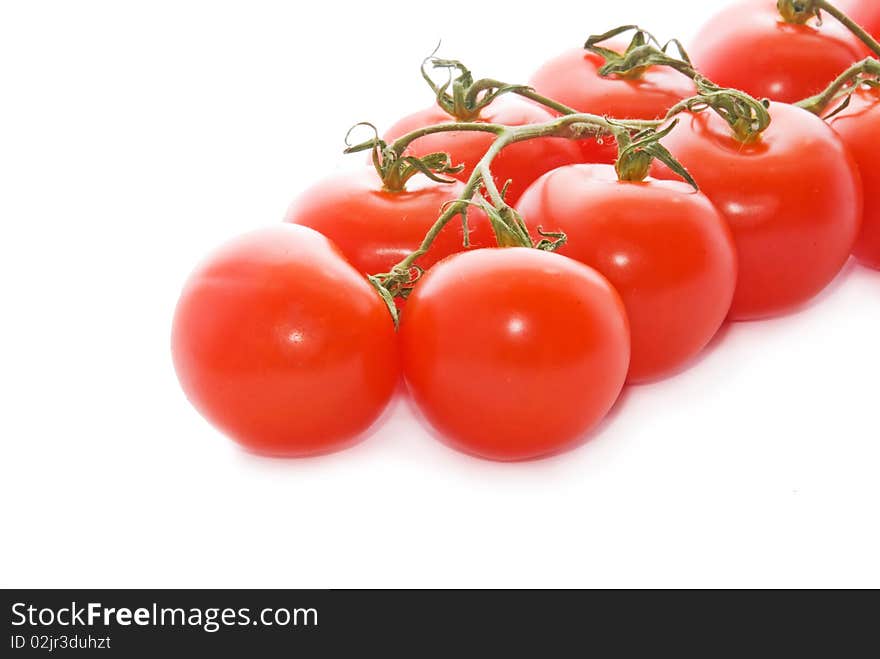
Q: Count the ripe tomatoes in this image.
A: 10